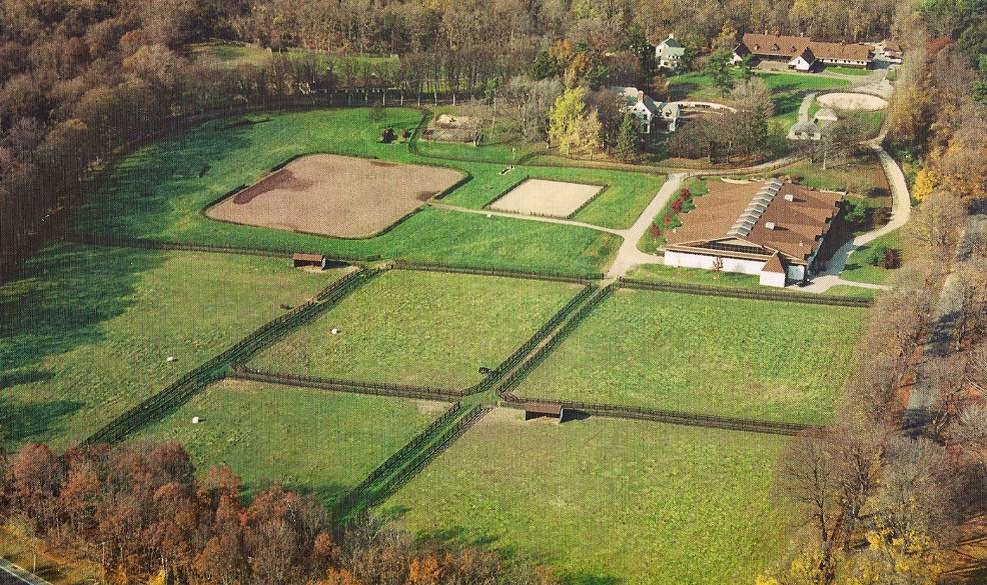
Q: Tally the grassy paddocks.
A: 5